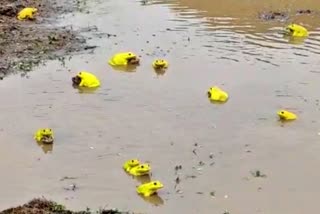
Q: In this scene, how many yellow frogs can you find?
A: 11